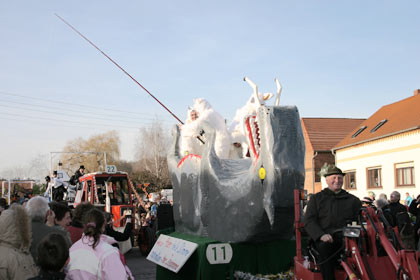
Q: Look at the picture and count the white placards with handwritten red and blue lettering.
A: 1